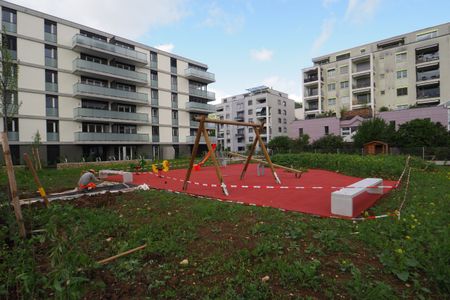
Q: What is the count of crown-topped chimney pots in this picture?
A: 0